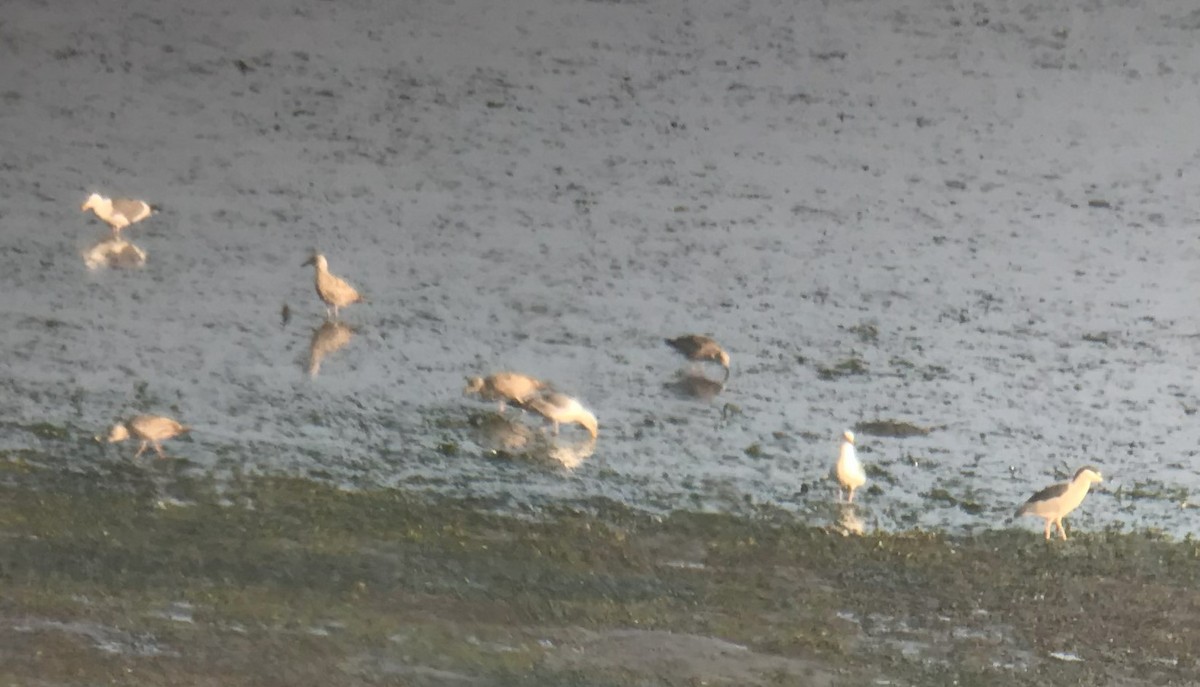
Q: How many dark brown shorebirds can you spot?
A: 1